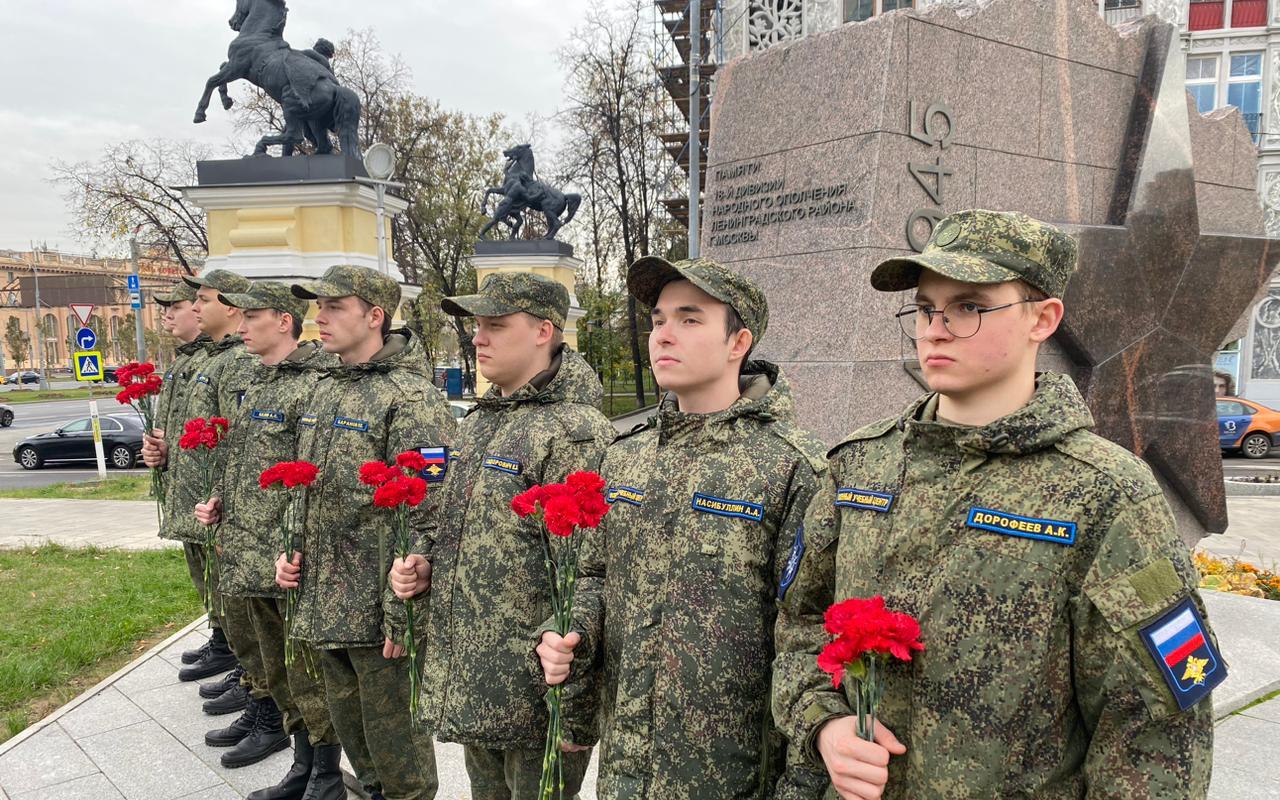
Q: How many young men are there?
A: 7